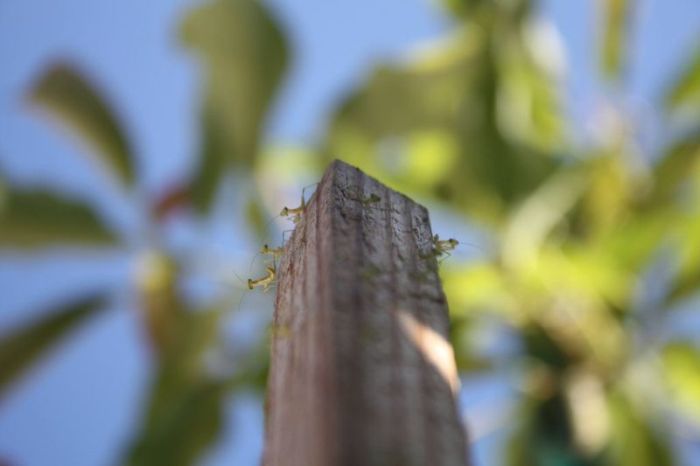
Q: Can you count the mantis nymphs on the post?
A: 5